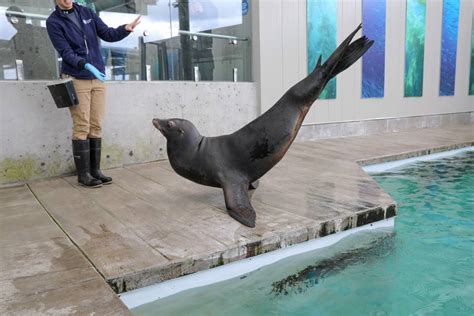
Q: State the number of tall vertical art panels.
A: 5